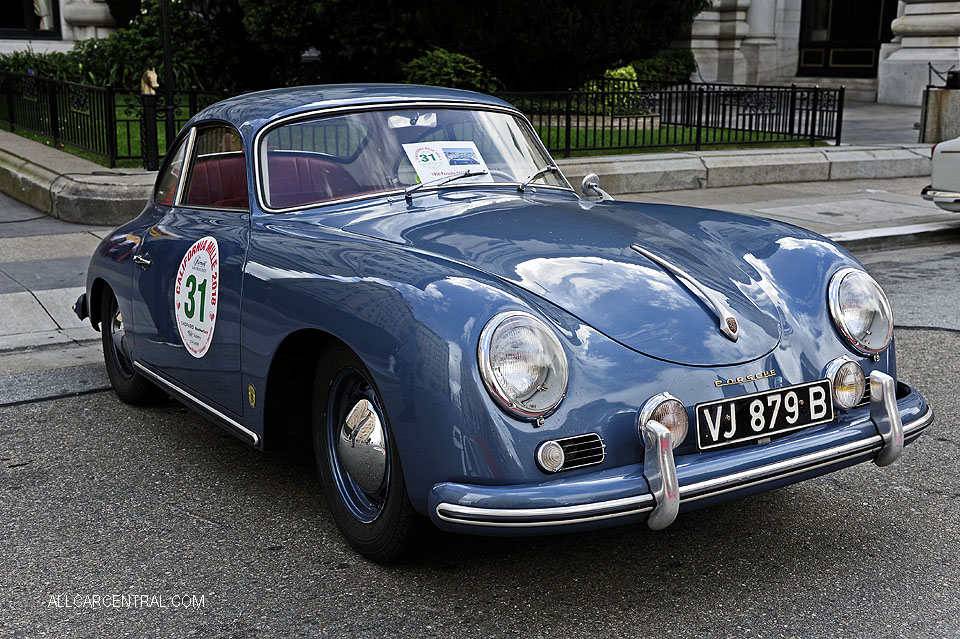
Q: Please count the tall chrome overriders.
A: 2